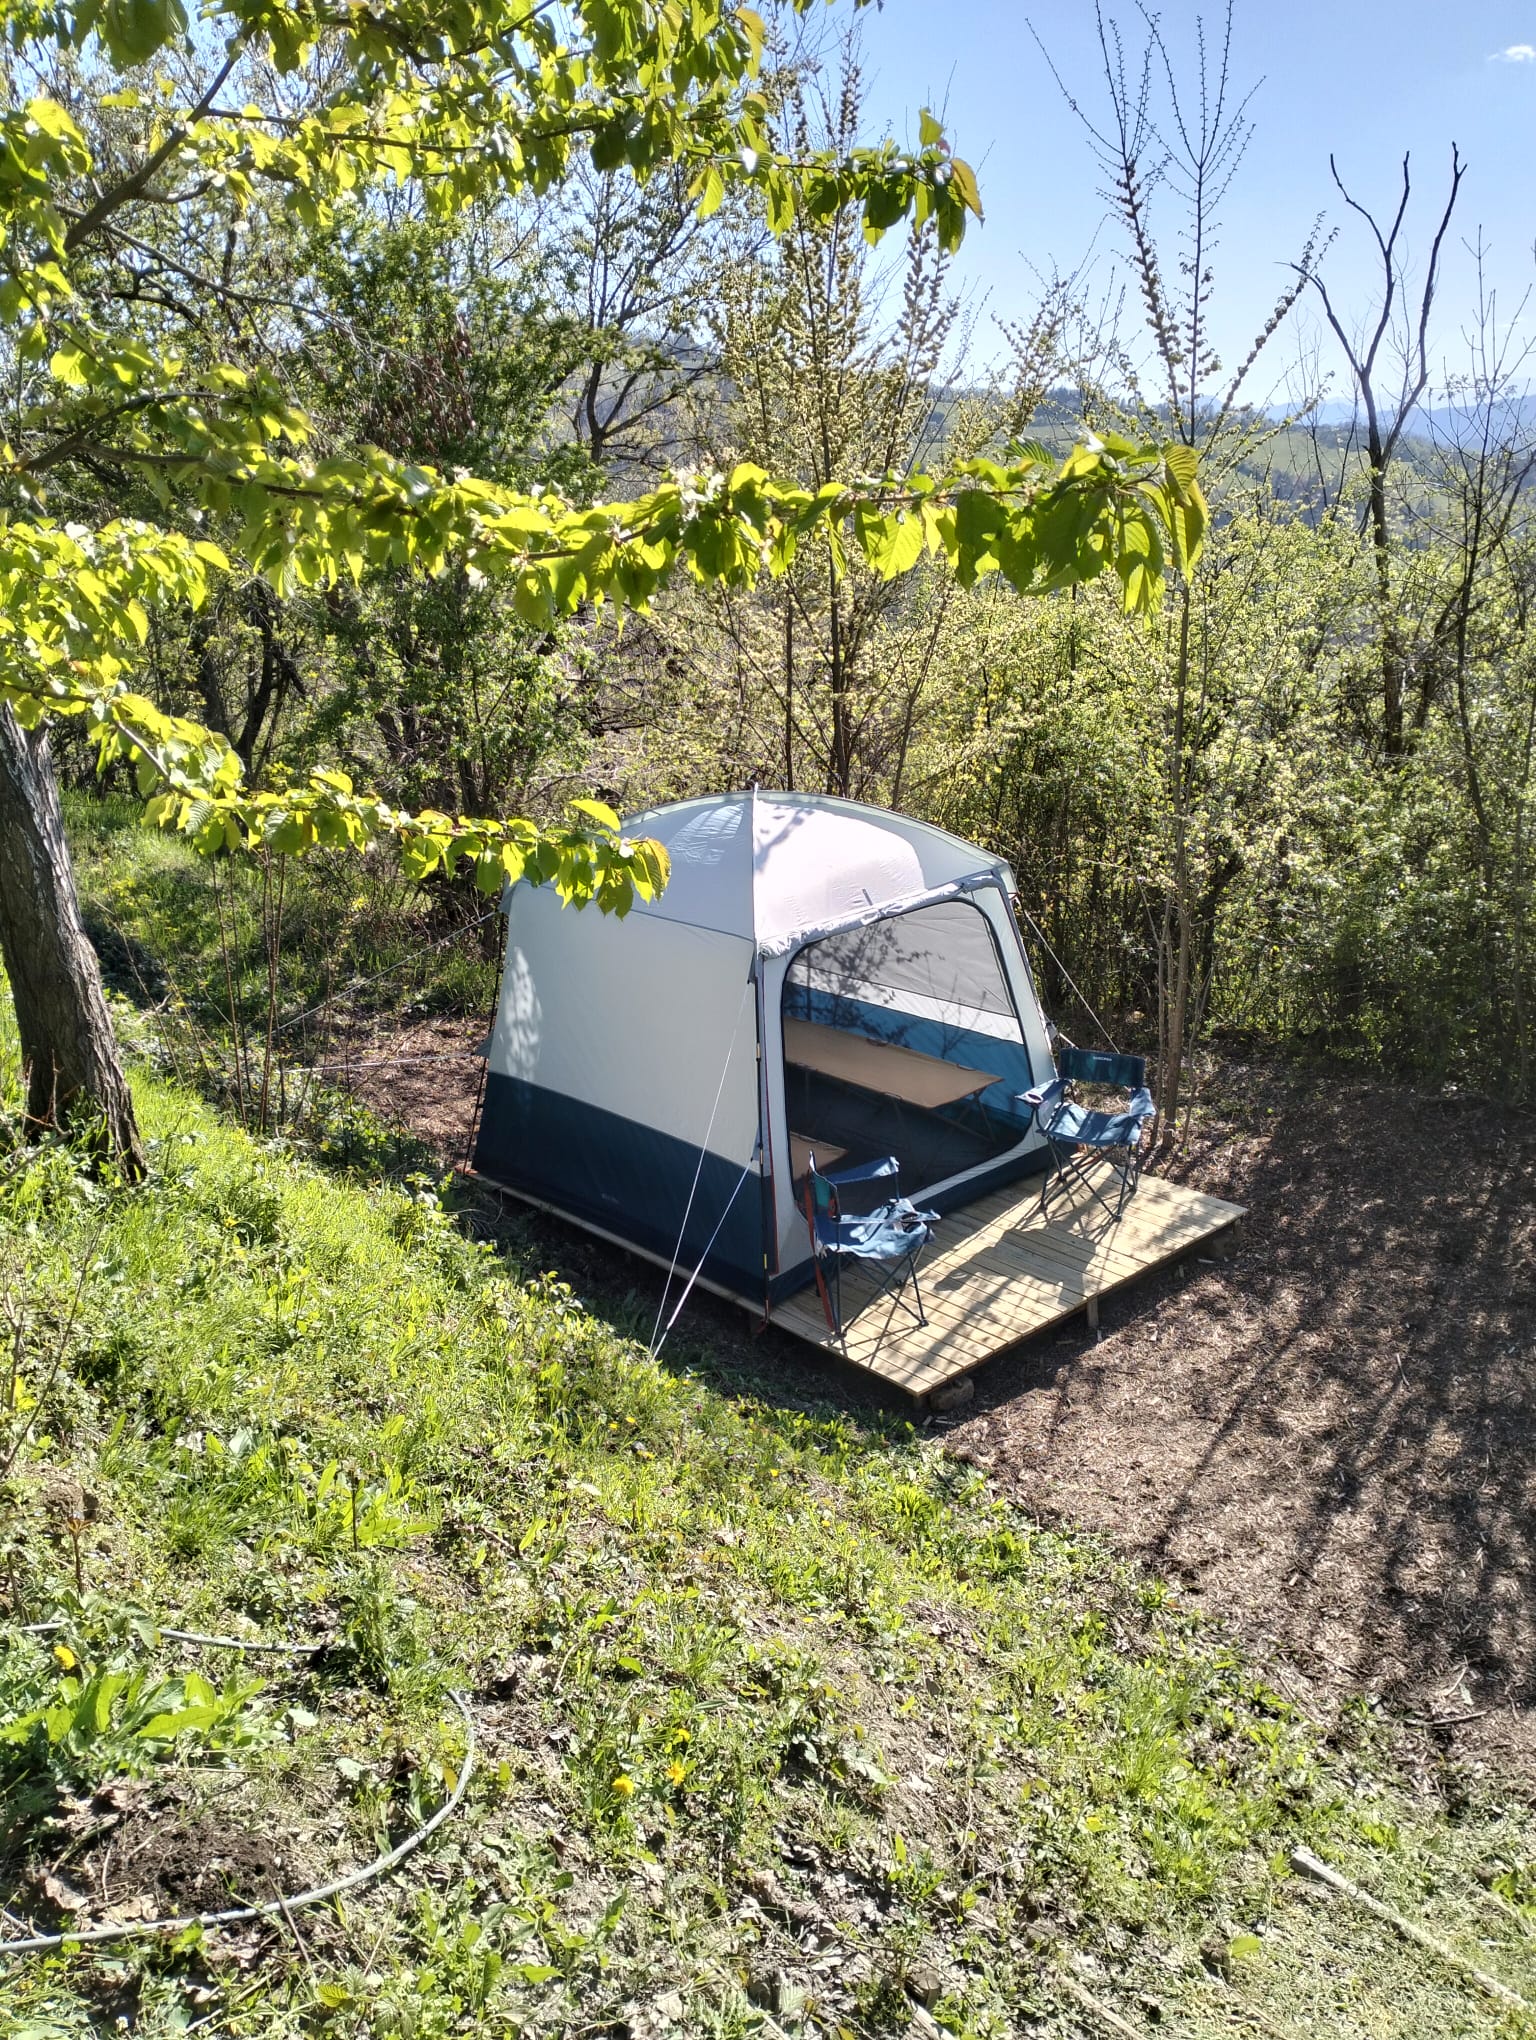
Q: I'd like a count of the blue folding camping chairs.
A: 2